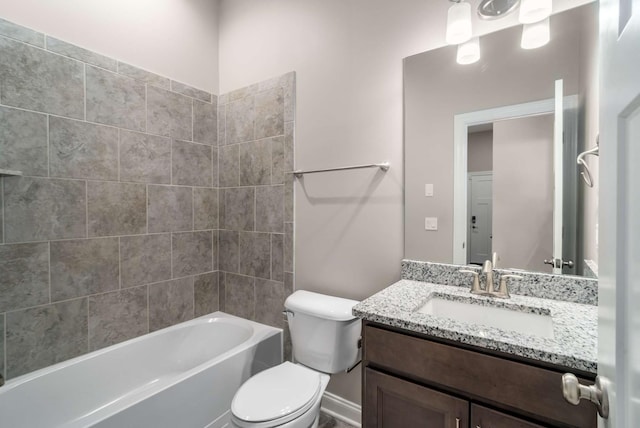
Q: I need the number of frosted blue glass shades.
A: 0